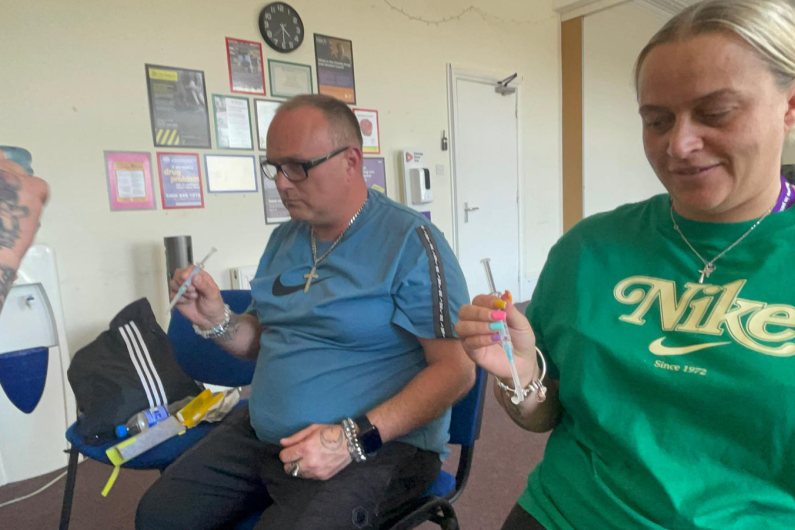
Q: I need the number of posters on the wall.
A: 12